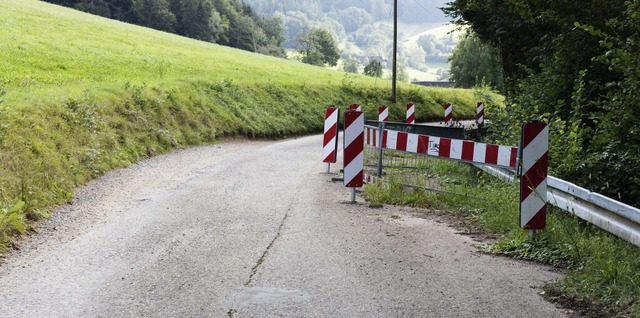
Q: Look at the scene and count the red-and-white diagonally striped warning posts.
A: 8